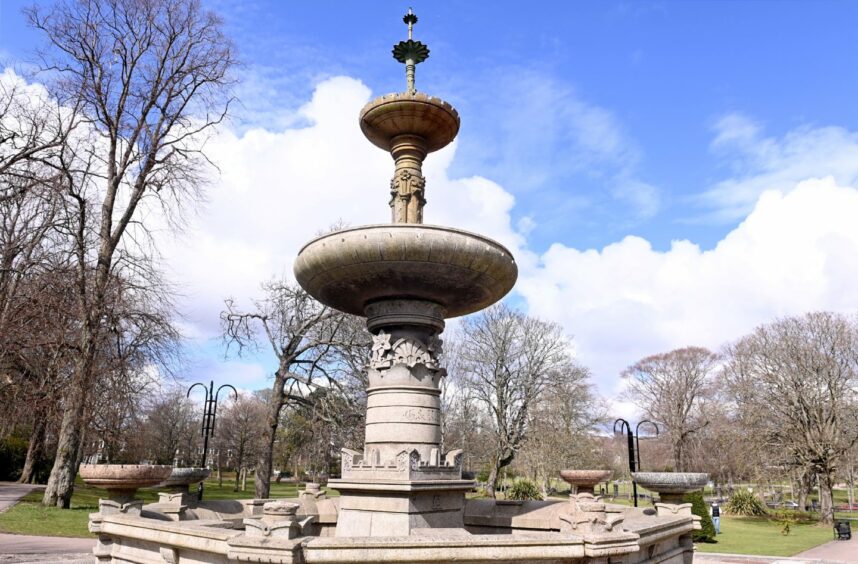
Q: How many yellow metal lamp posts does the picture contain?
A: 0